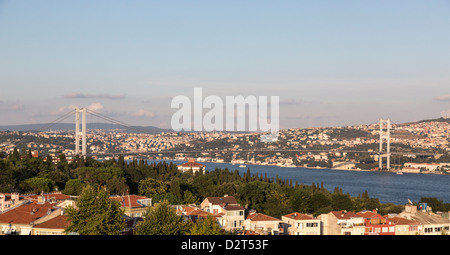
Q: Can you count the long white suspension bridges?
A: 1